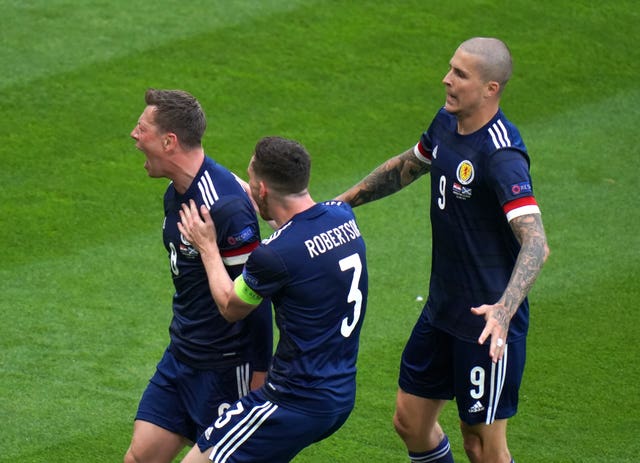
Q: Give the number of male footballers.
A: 3